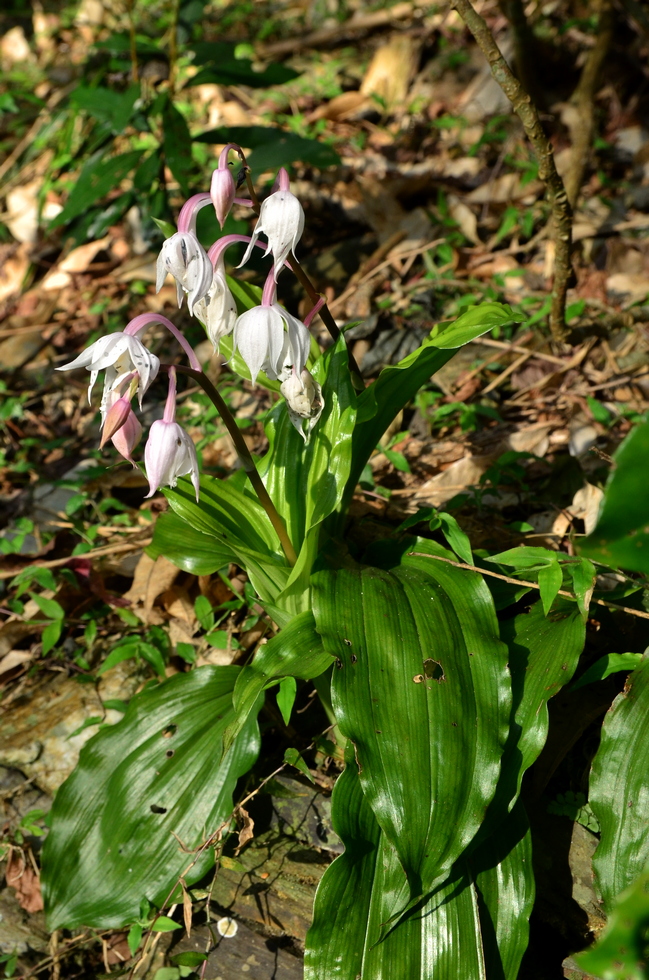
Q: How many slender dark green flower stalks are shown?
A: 2